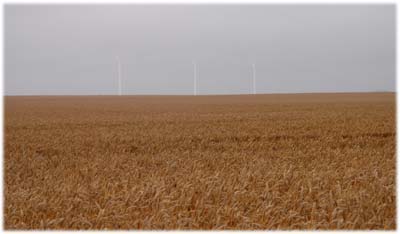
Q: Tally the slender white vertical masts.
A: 3